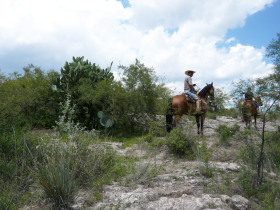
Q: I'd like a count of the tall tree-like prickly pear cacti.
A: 1